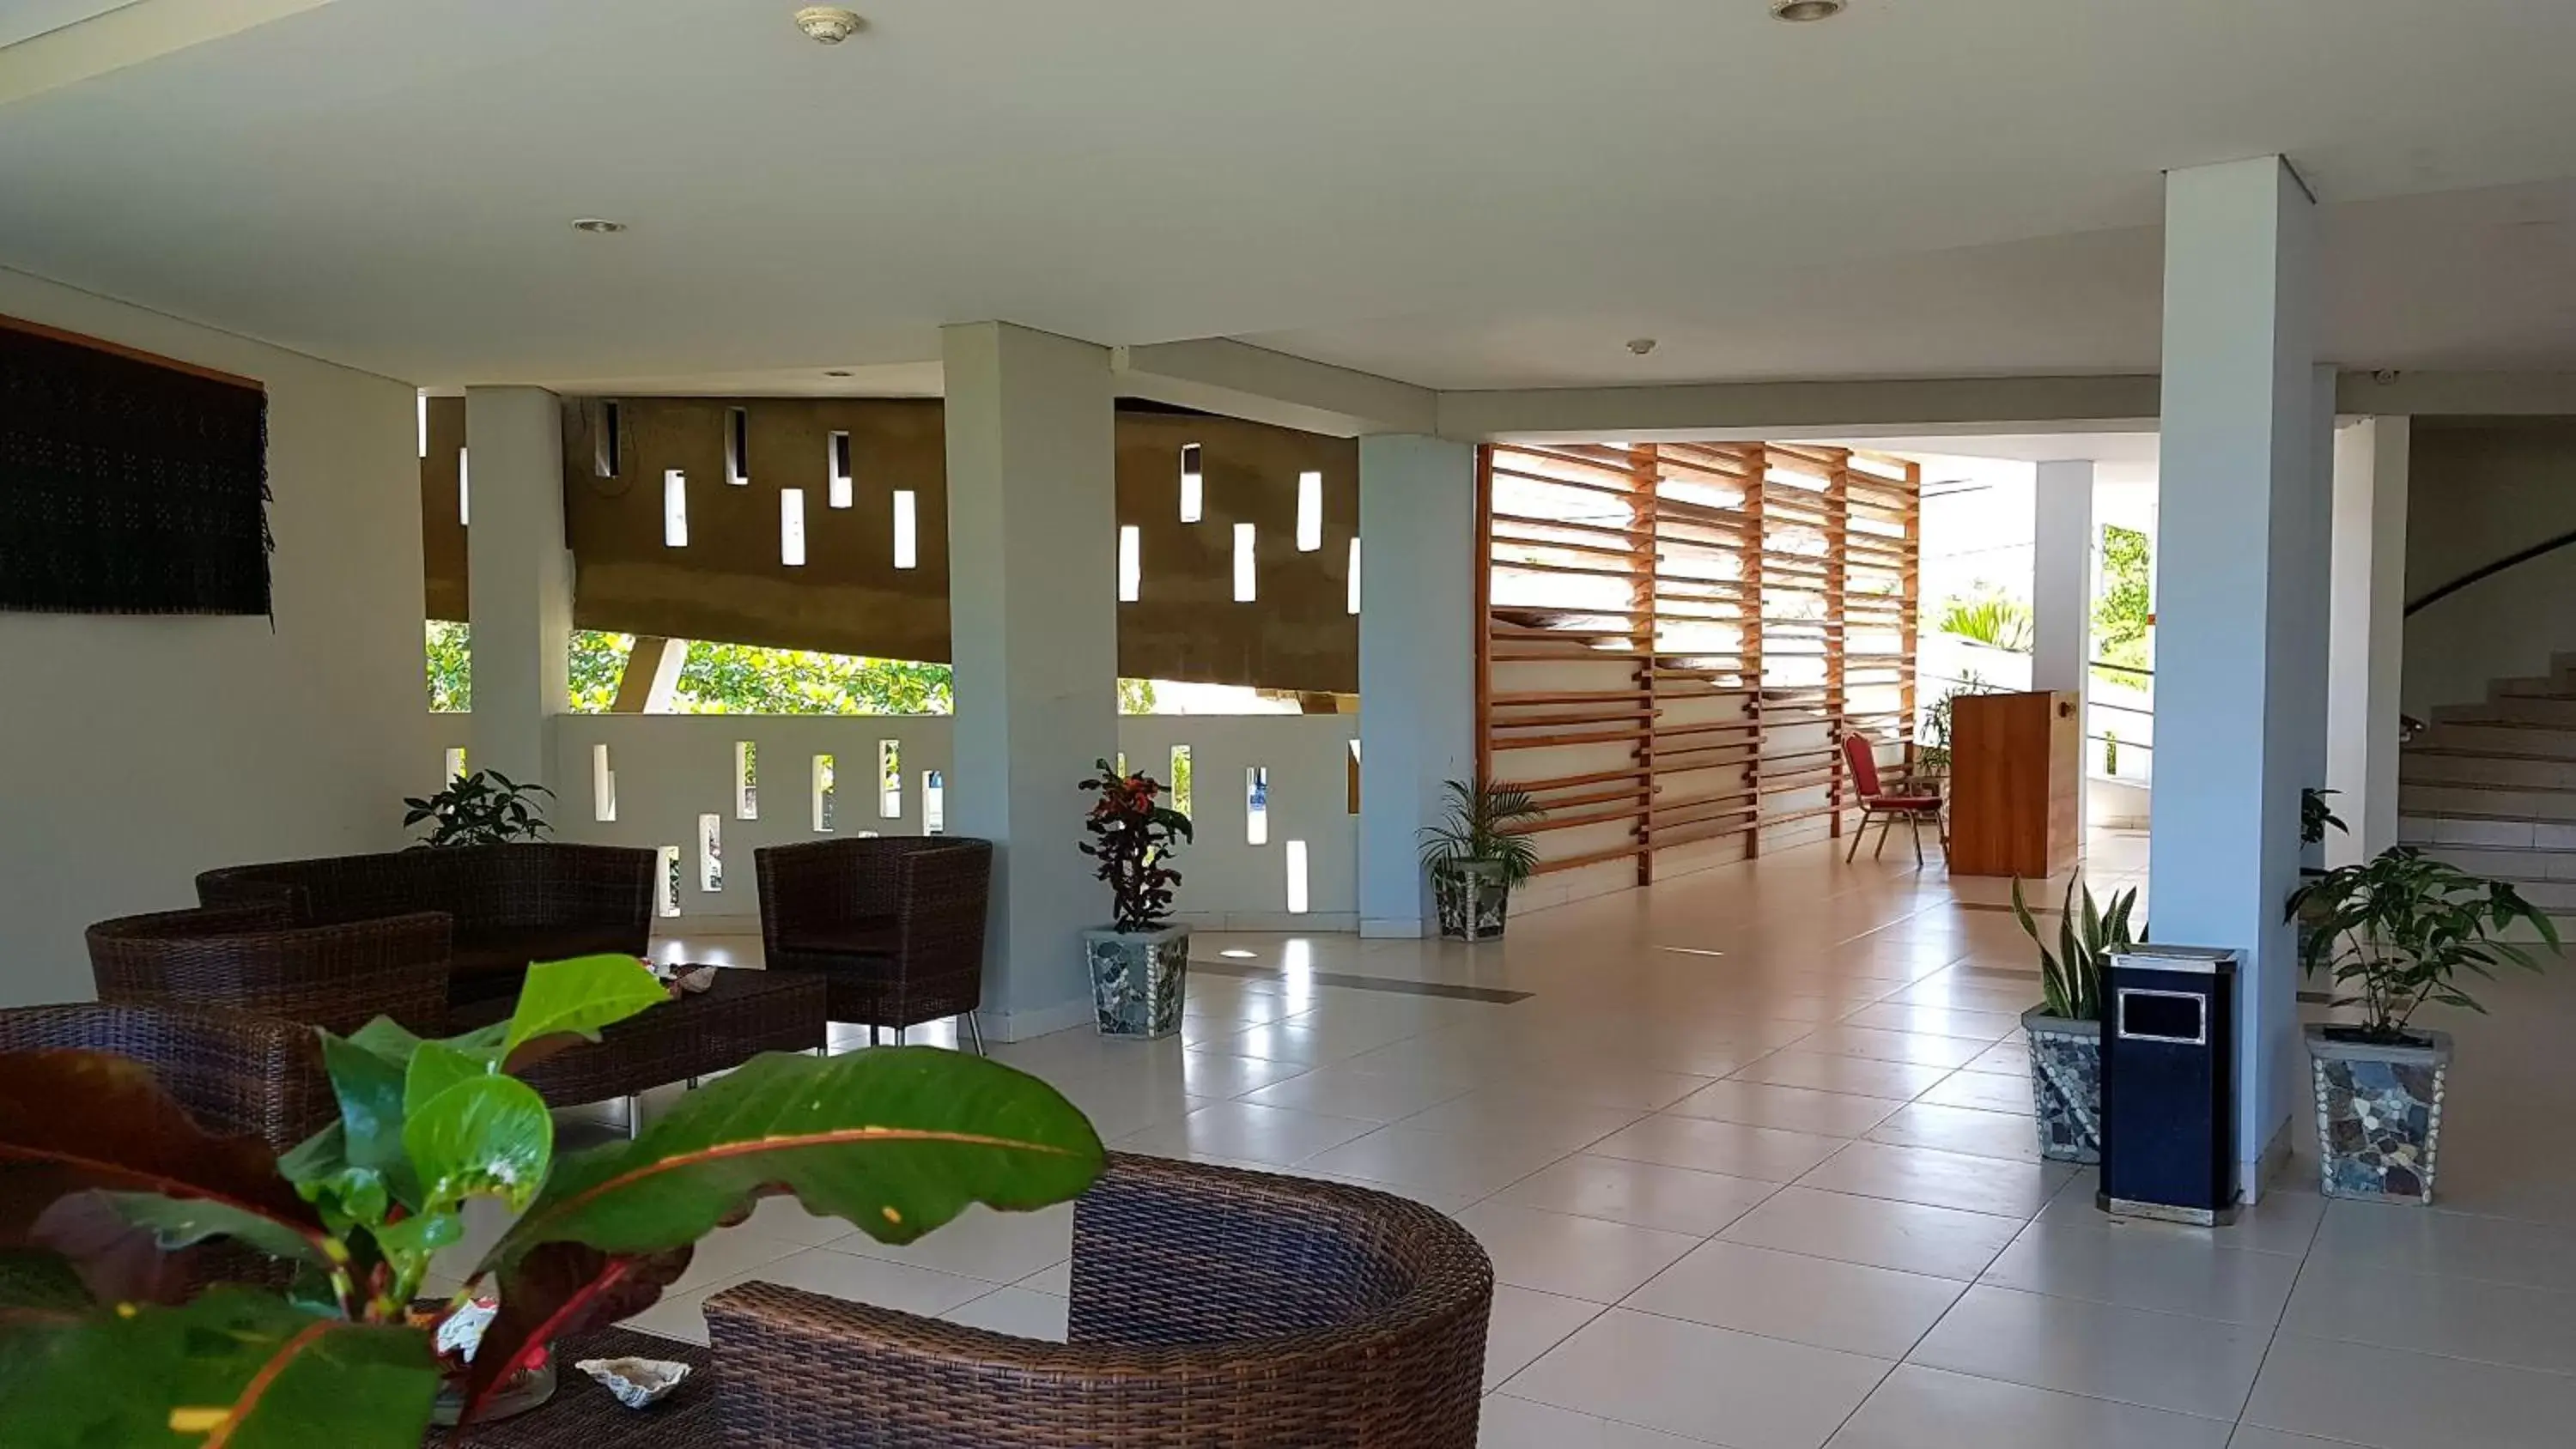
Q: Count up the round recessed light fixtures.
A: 3